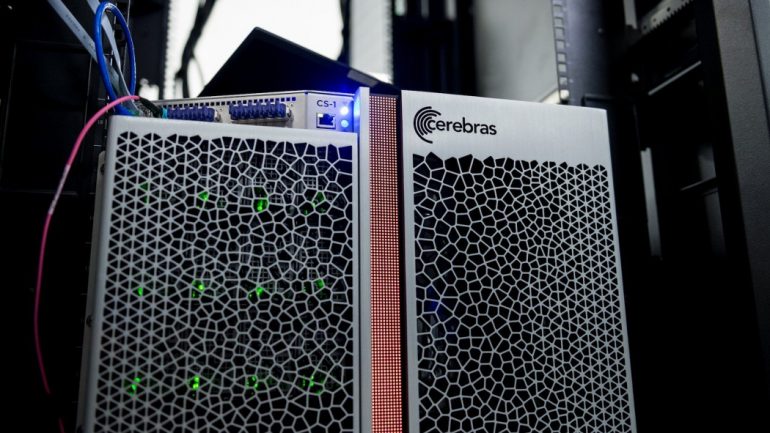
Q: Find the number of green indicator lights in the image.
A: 12